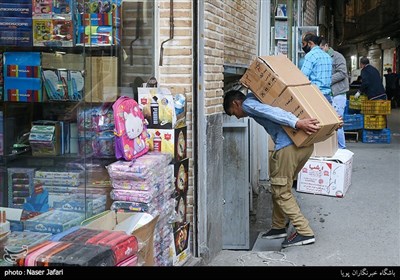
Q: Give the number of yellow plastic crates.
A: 3